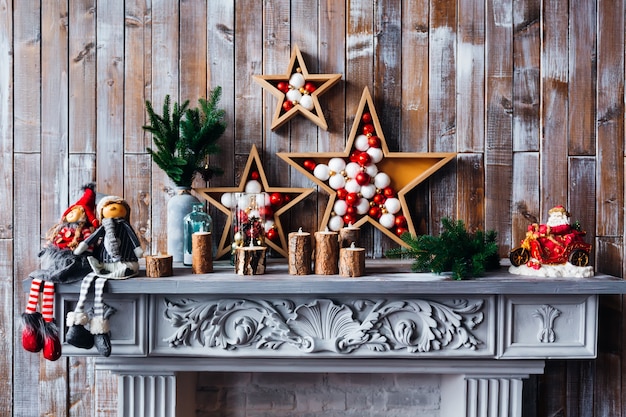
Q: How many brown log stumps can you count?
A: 7